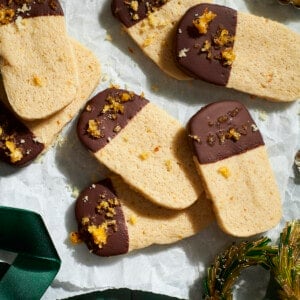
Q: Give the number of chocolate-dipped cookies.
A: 7